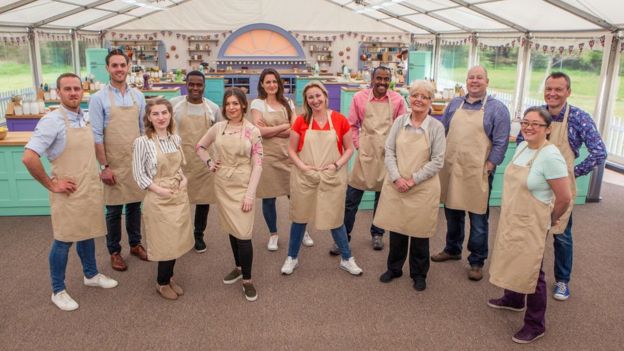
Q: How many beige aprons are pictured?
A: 12